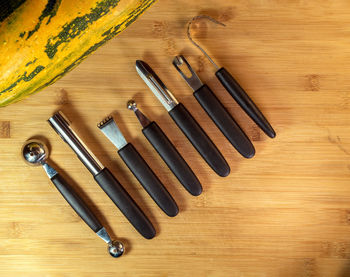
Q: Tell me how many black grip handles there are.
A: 7